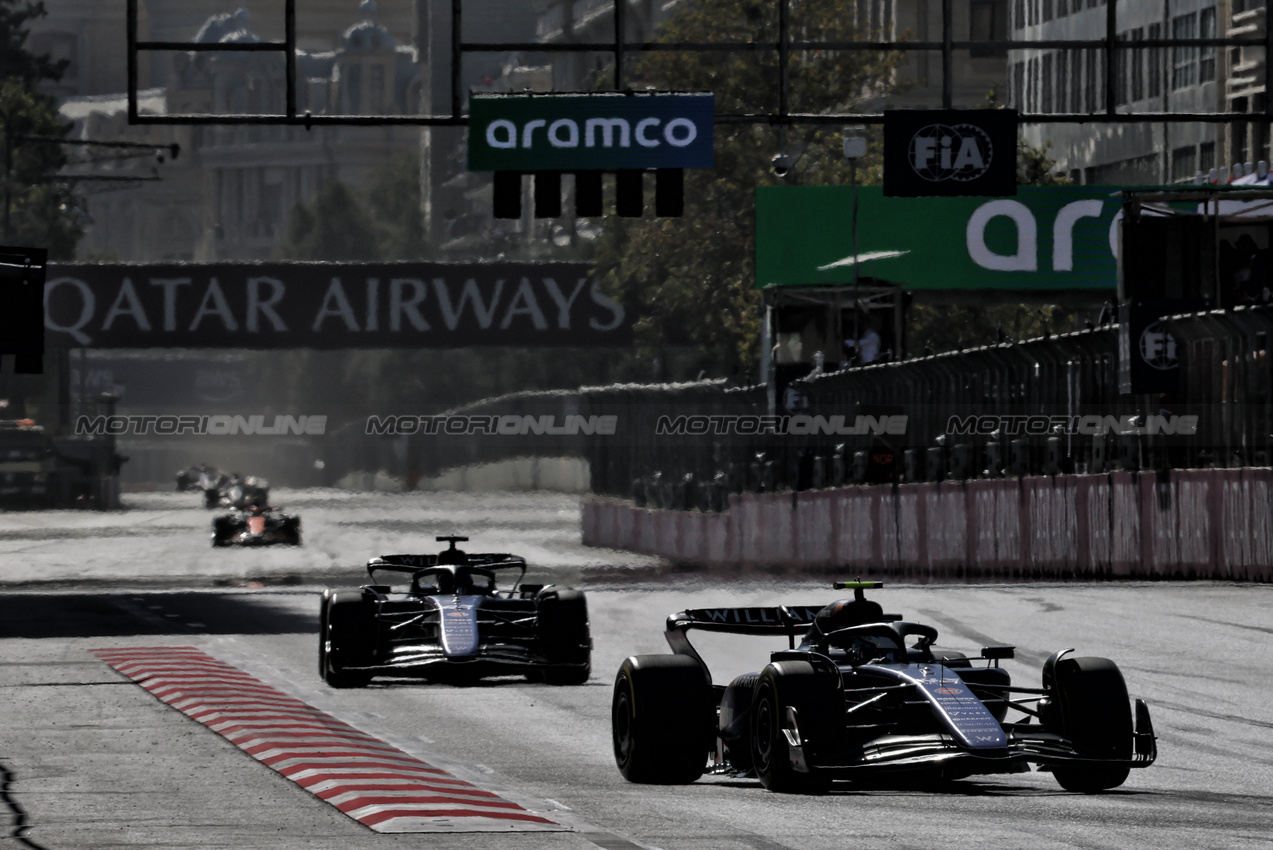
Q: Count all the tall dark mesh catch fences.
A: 1